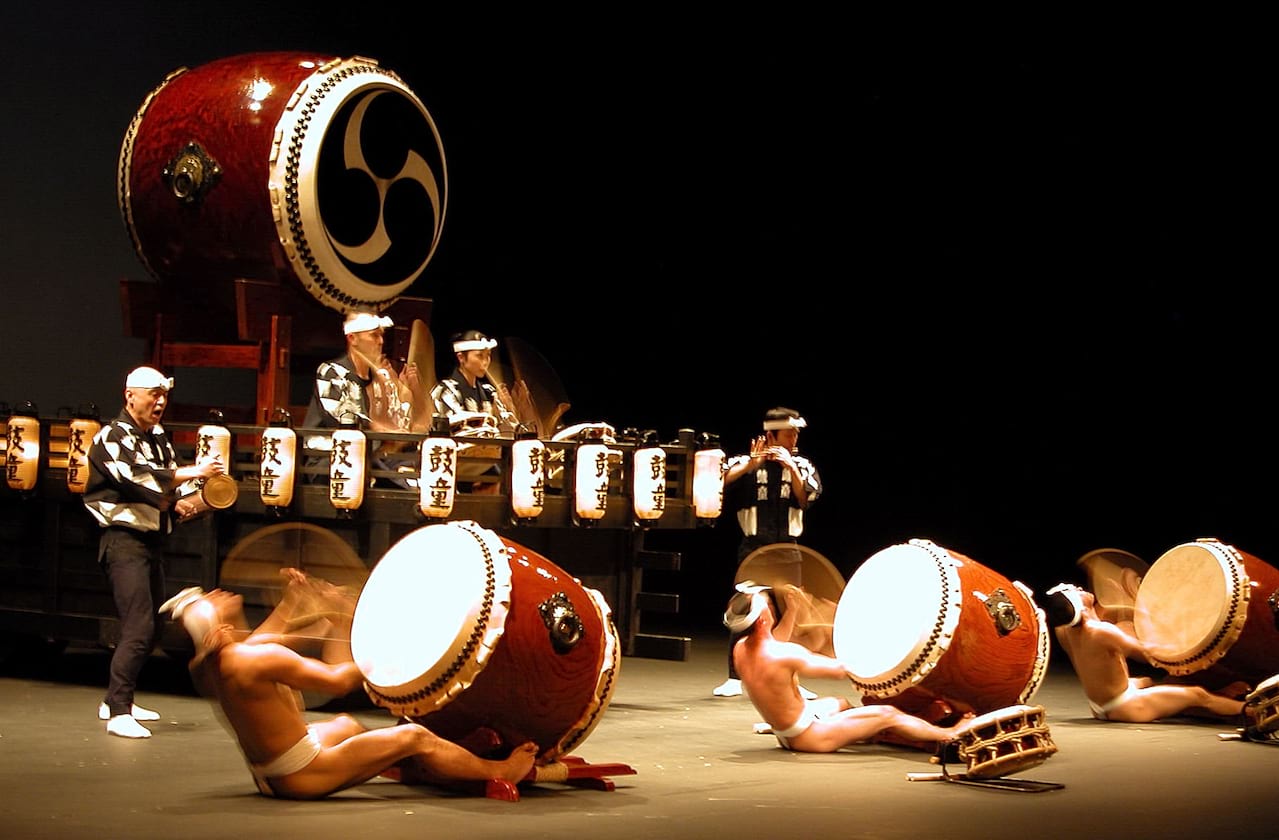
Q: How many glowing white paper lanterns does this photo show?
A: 10